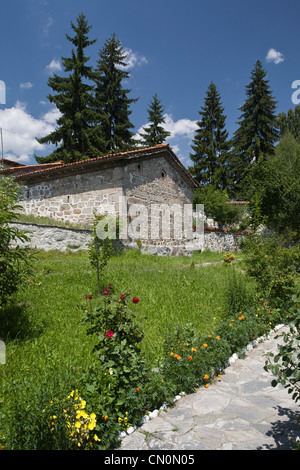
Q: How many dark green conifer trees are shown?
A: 5